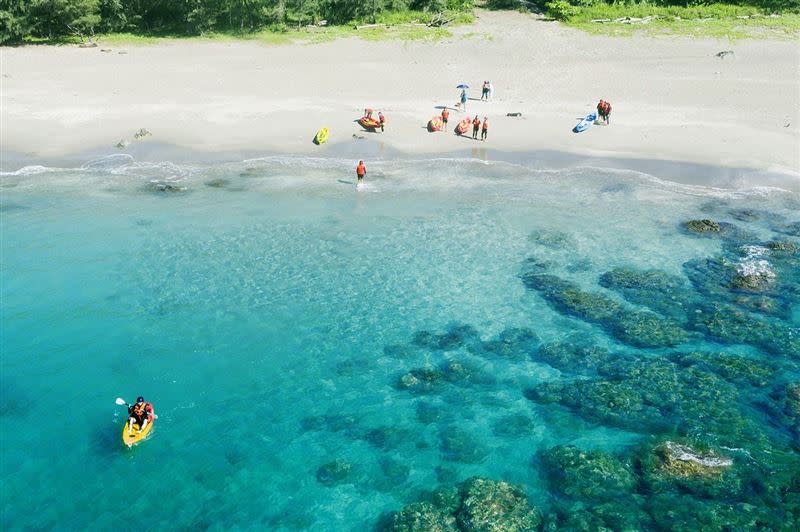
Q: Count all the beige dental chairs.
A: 0